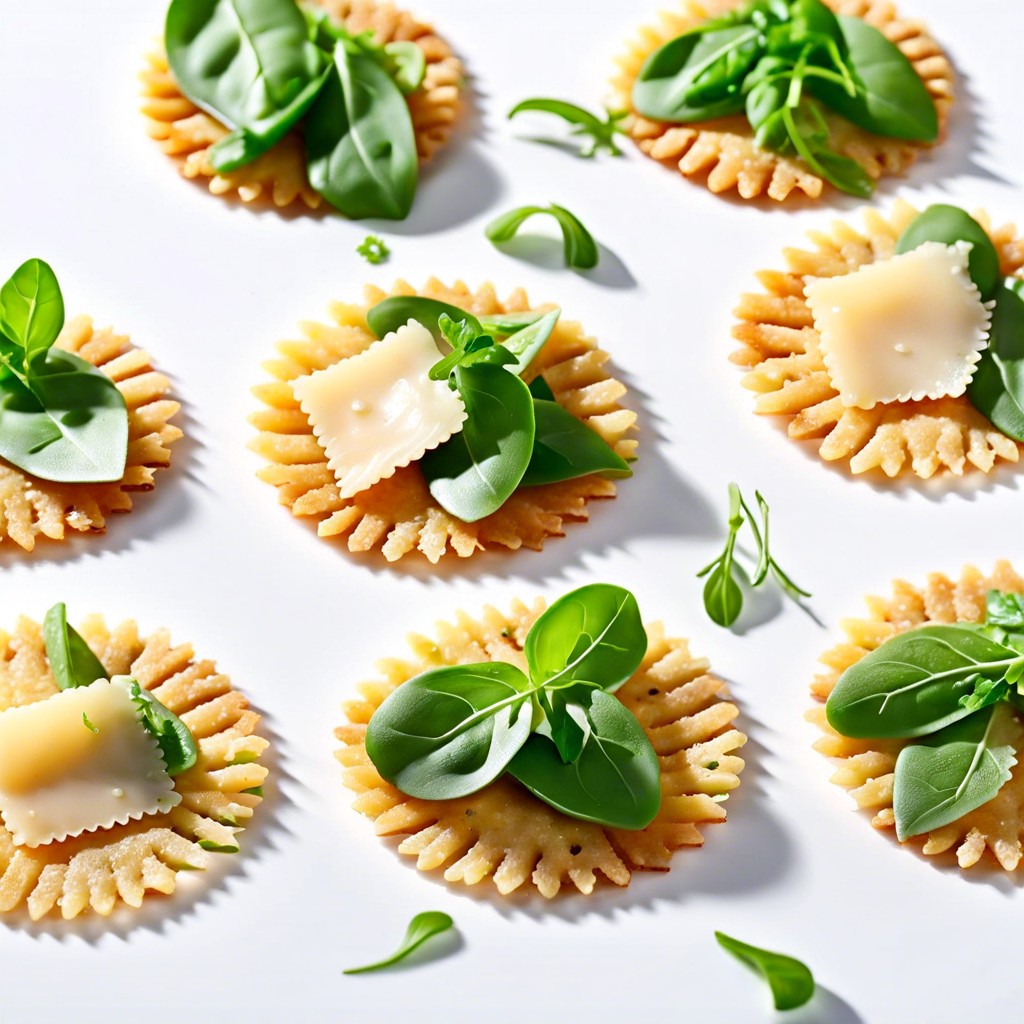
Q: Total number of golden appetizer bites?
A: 8